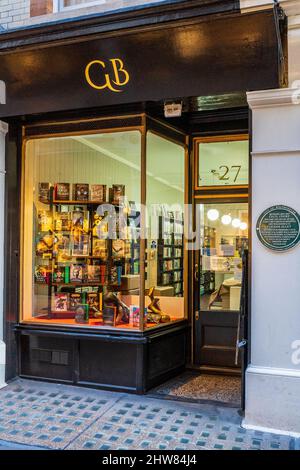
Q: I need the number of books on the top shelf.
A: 5